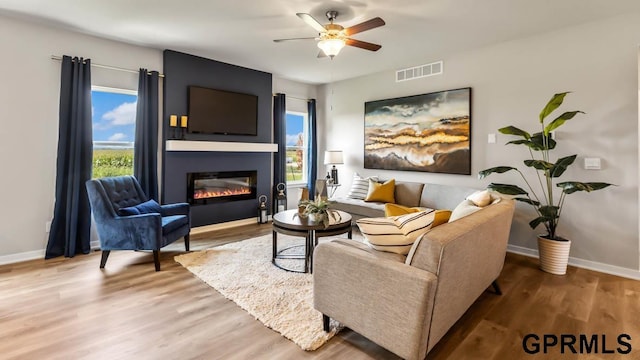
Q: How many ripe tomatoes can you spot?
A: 0